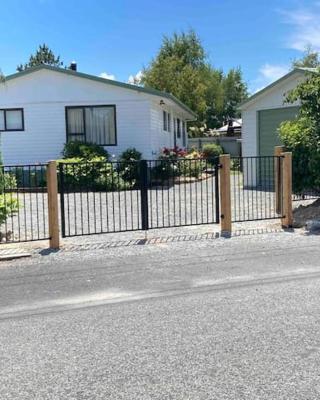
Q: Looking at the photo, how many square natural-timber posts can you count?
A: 4